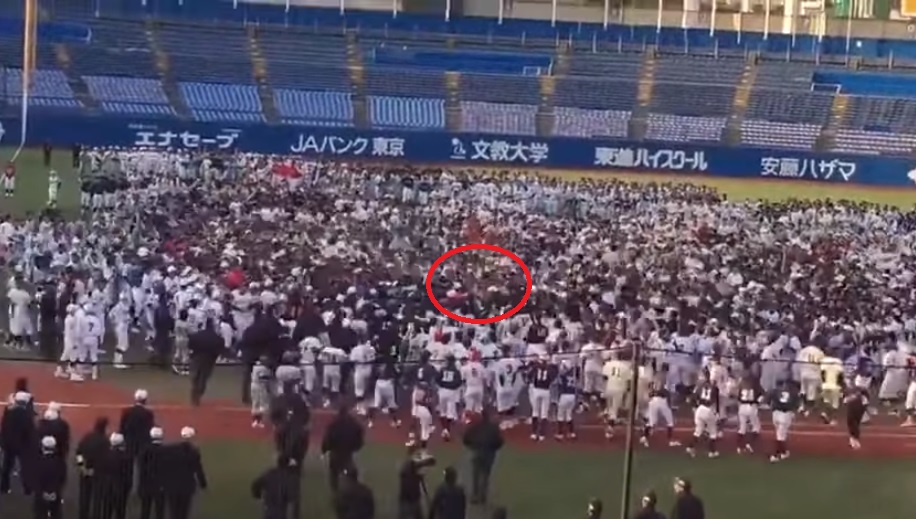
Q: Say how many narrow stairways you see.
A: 9